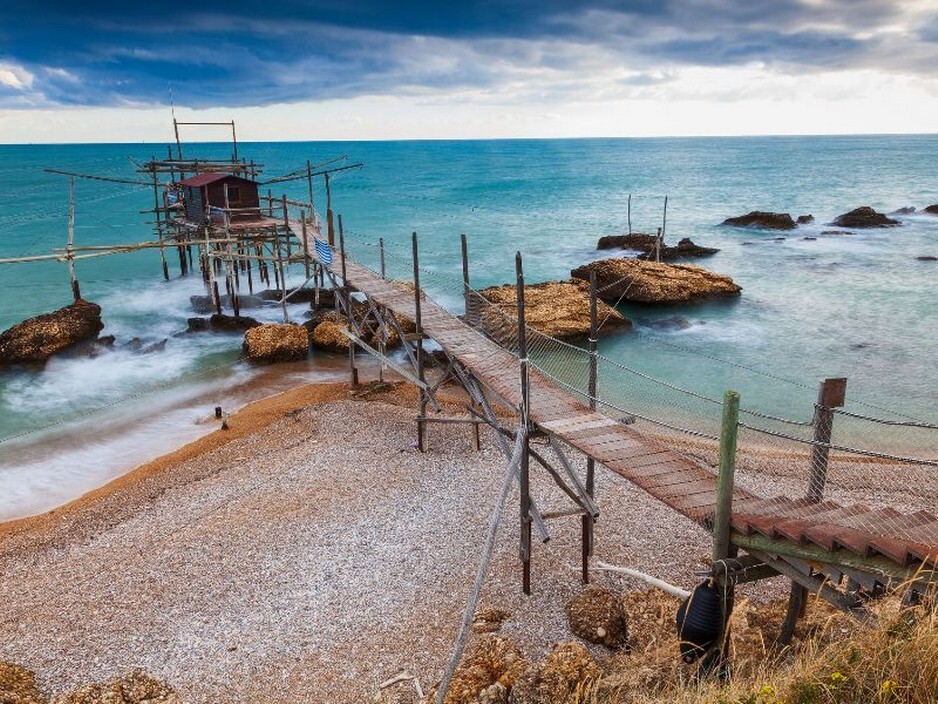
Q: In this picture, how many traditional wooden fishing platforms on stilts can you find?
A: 1